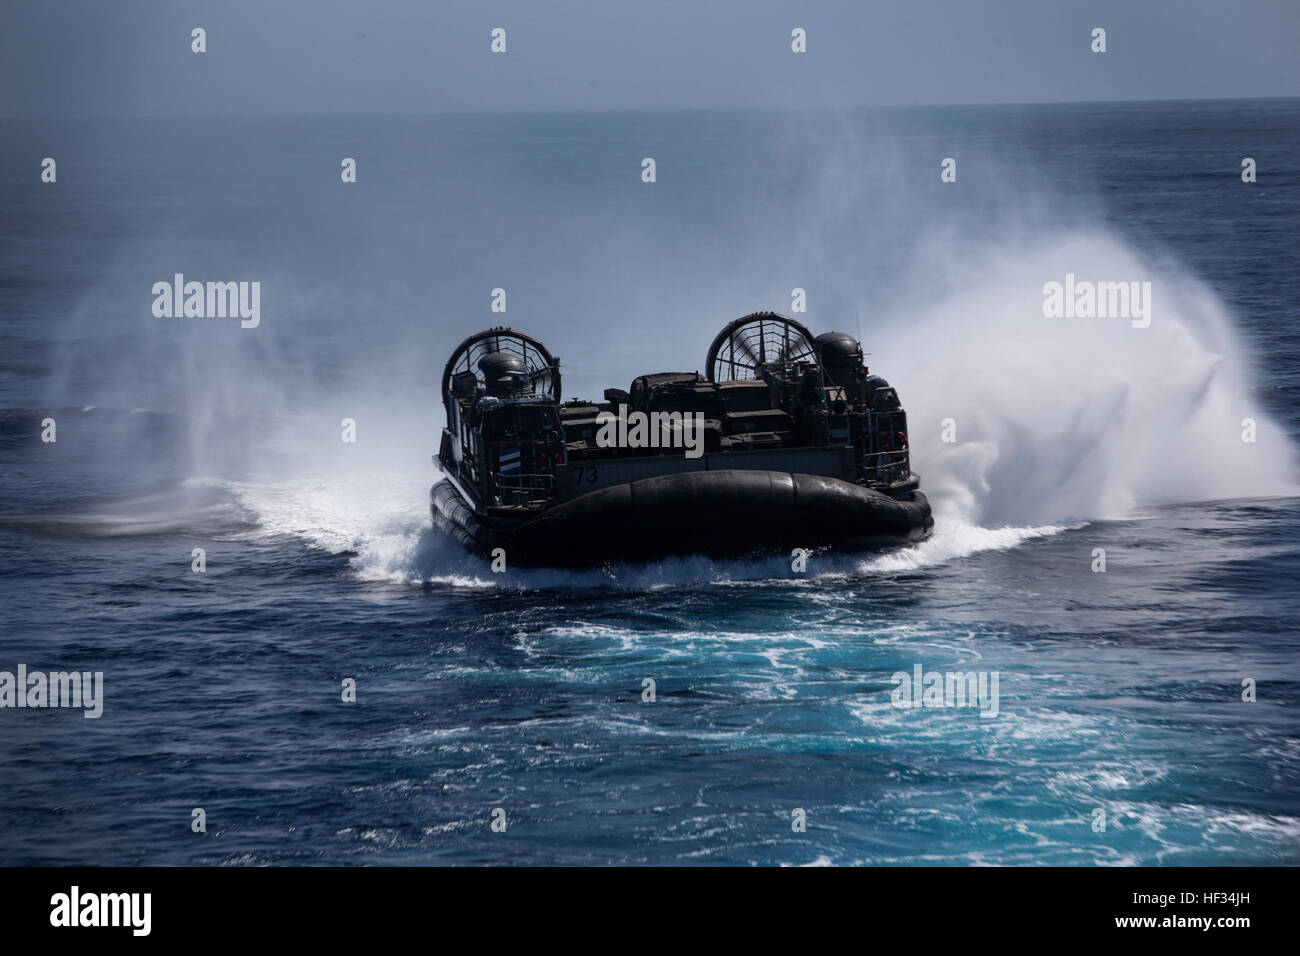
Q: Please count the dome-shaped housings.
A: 2